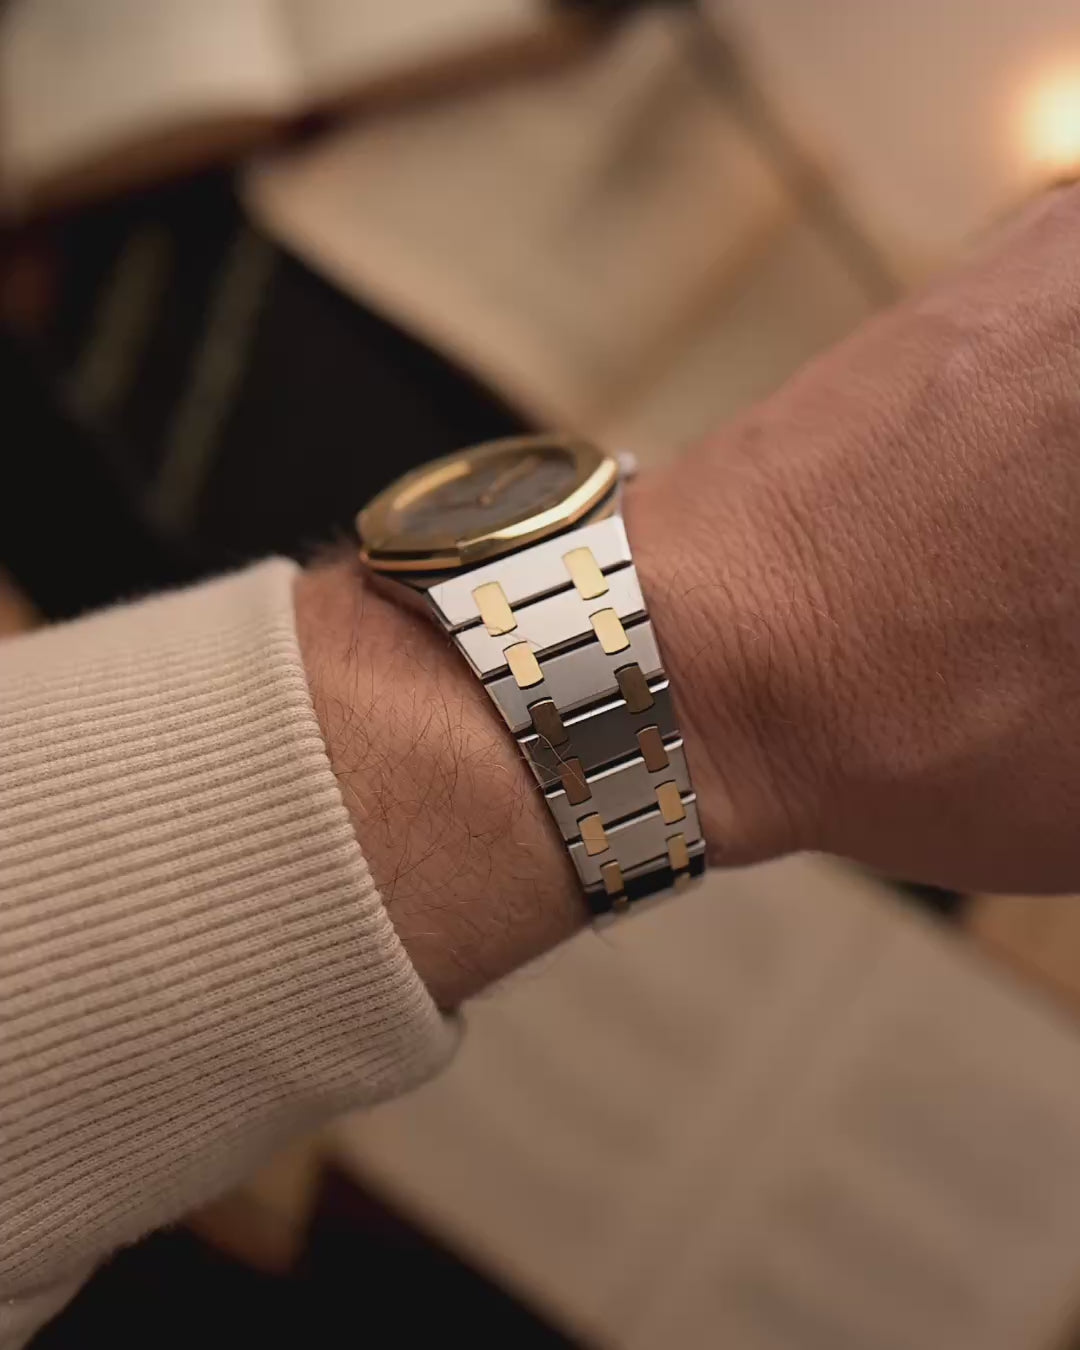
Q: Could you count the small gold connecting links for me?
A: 14